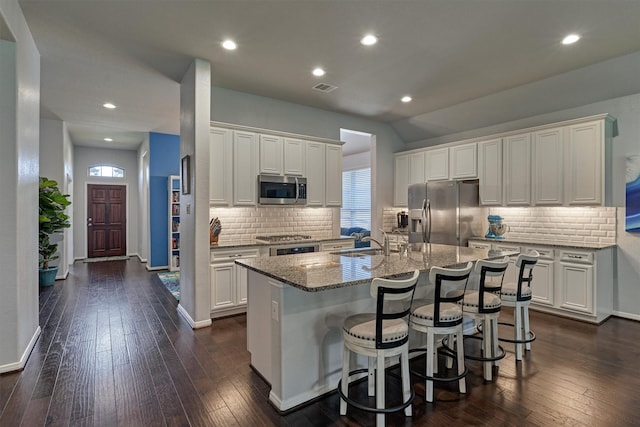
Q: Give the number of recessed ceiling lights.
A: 7